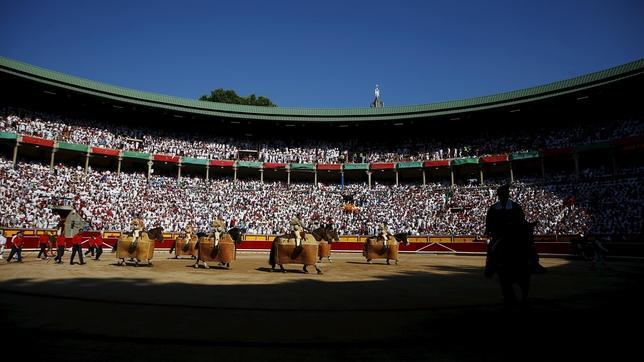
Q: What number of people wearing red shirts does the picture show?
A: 6